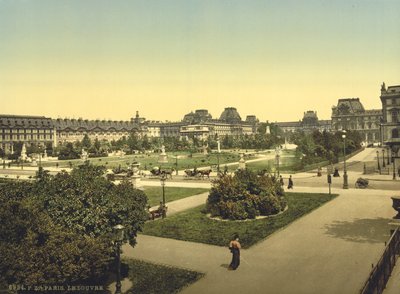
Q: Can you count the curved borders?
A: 1